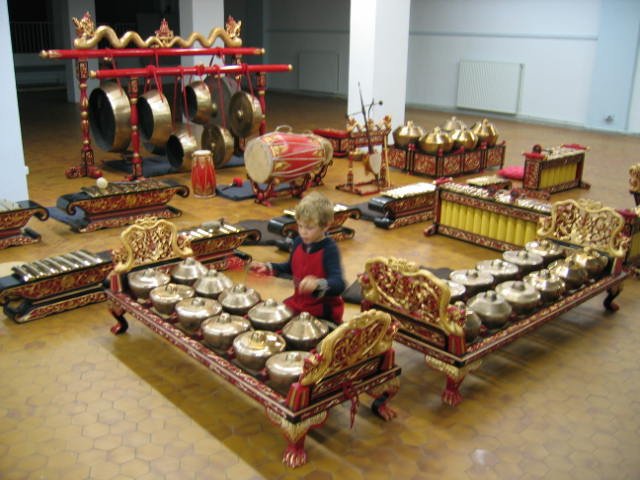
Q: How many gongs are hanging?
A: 7